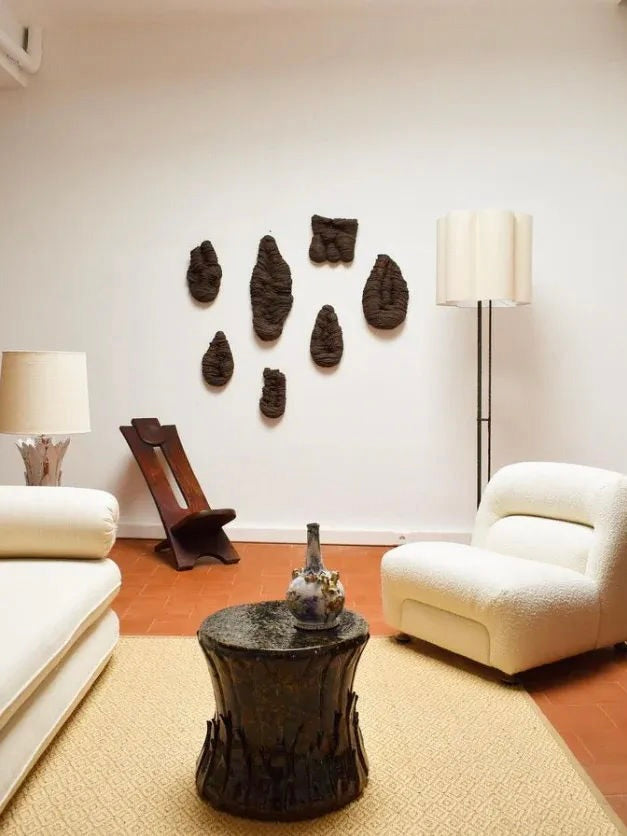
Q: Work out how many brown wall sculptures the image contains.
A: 7